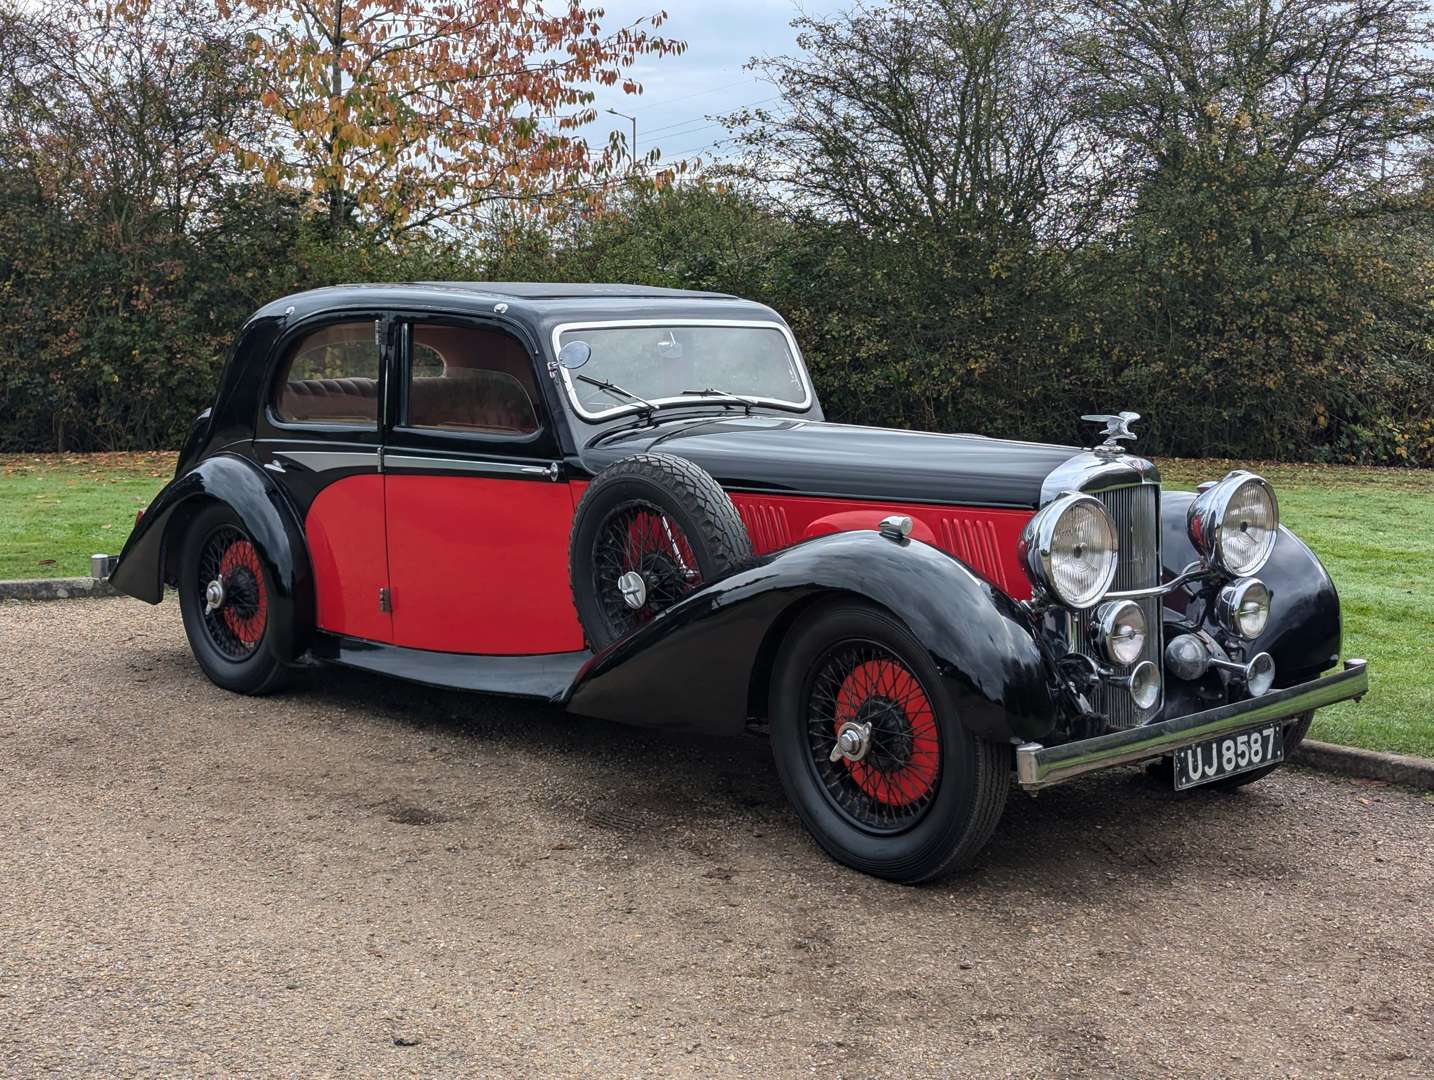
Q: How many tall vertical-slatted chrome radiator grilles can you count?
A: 1